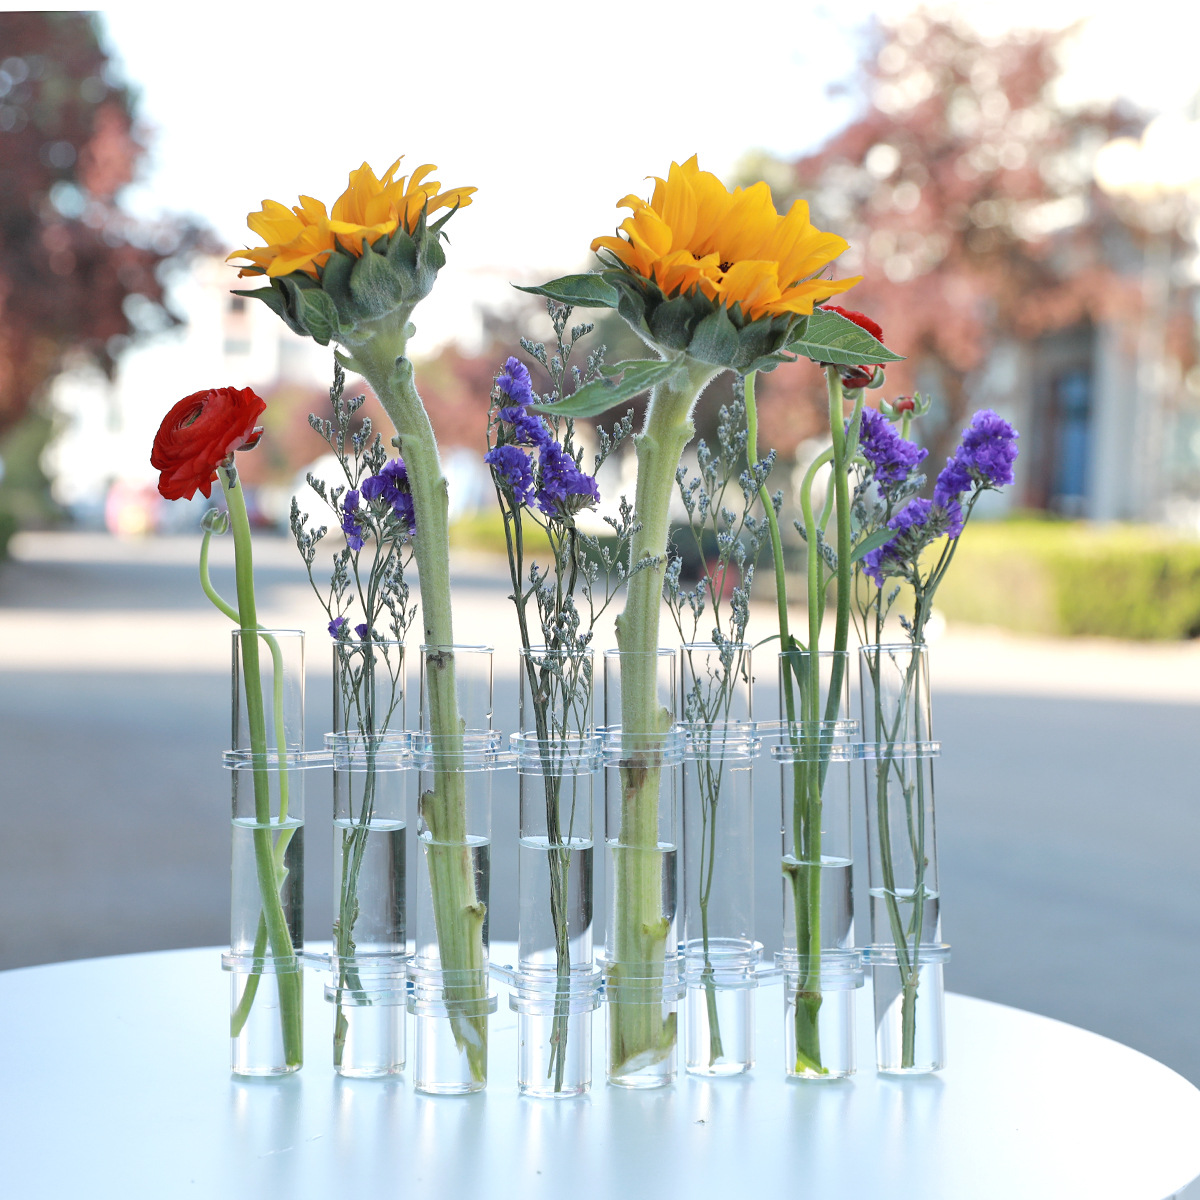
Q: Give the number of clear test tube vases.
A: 8